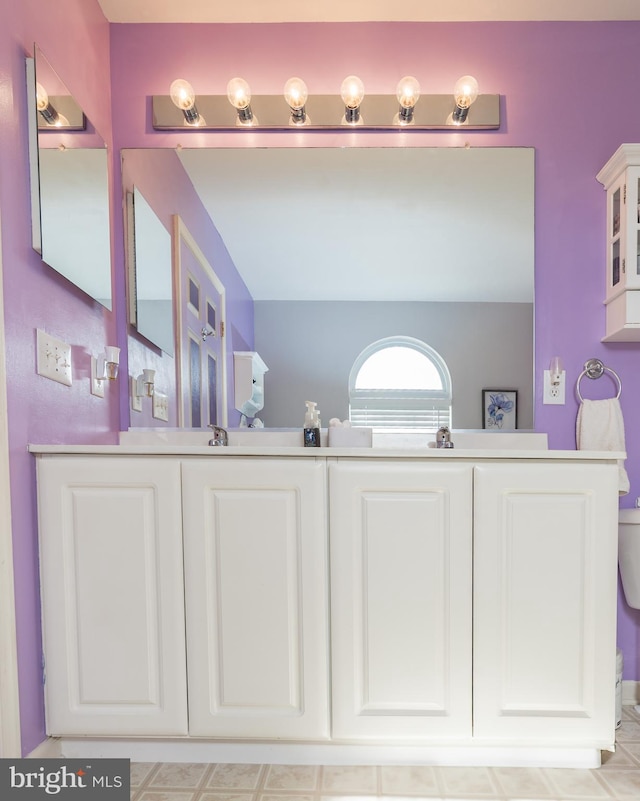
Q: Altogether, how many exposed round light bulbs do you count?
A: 6